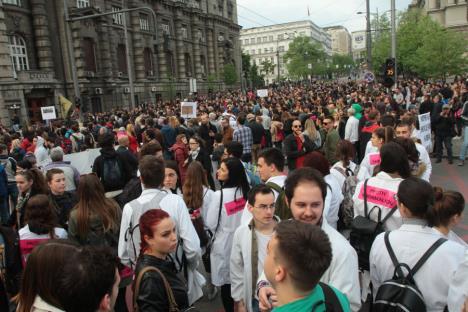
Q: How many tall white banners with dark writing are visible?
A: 1